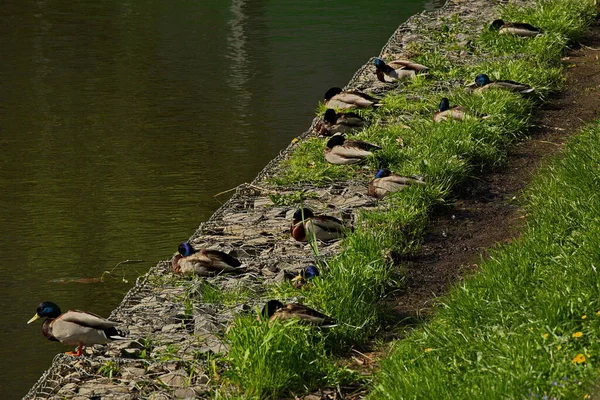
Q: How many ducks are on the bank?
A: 13